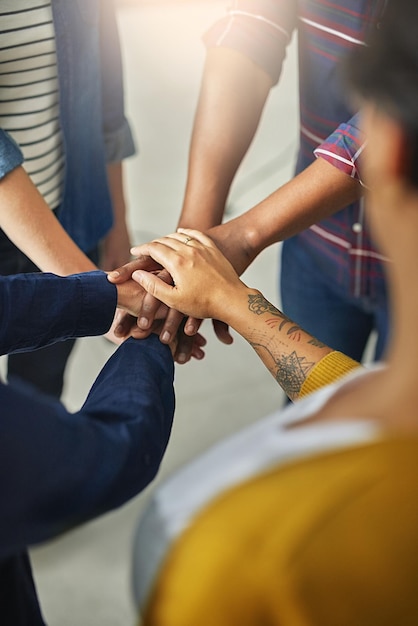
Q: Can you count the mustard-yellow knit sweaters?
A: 1